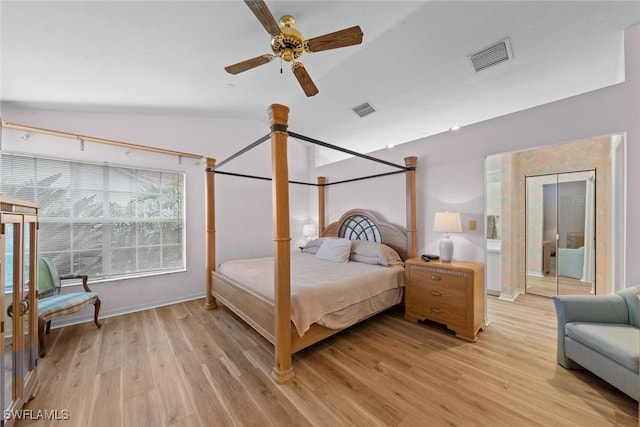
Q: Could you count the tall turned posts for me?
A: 4